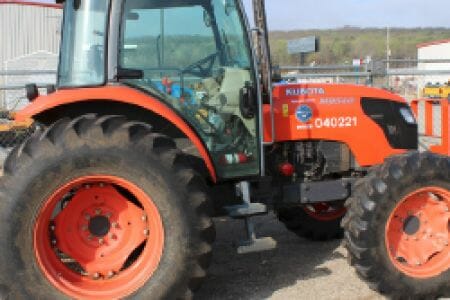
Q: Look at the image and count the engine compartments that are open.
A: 0